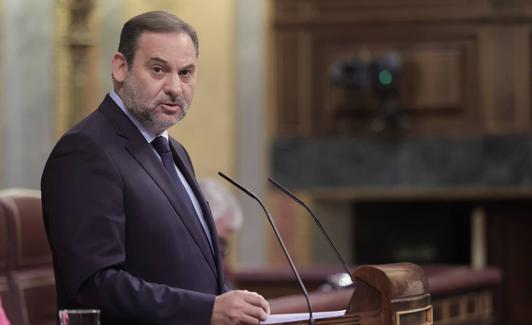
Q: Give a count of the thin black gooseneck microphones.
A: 2